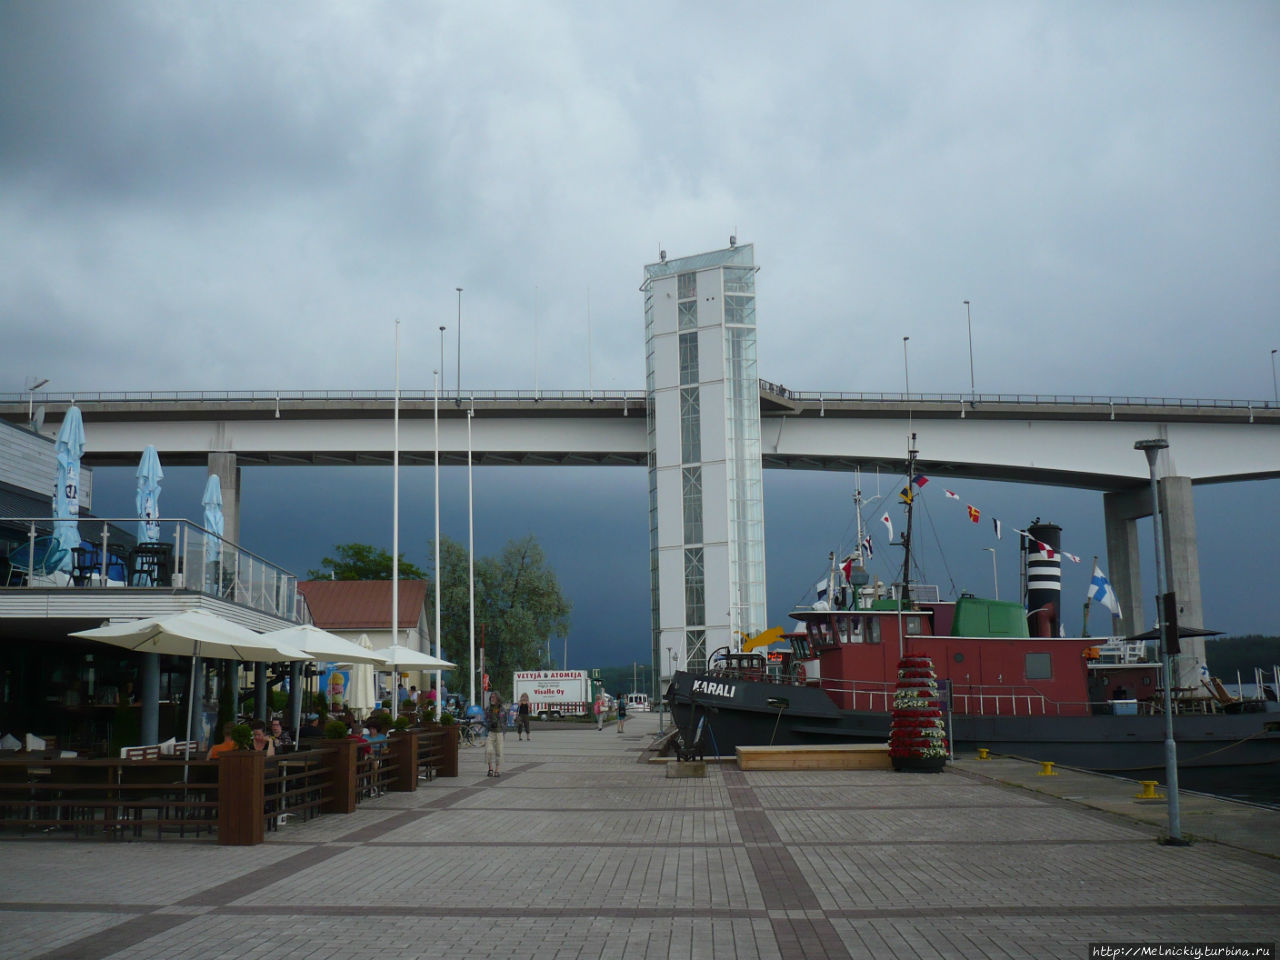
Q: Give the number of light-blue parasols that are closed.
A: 3